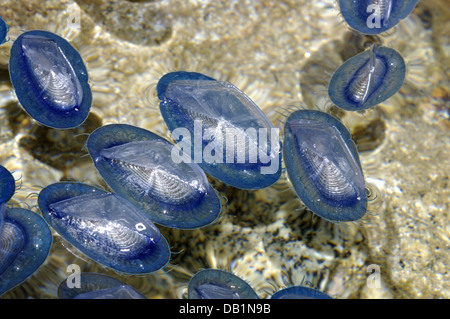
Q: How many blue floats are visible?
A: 13